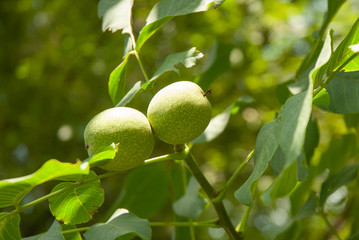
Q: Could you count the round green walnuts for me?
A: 2